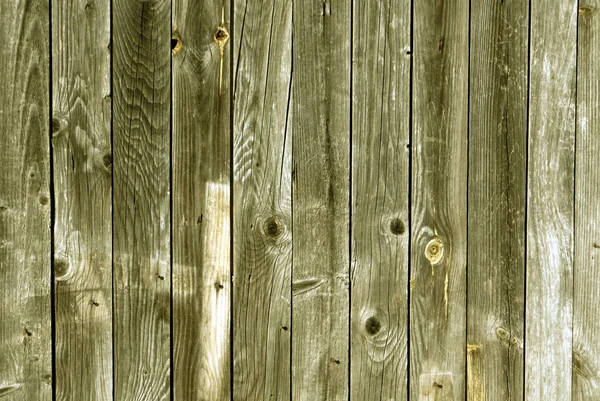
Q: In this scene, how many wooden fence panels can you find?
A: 11